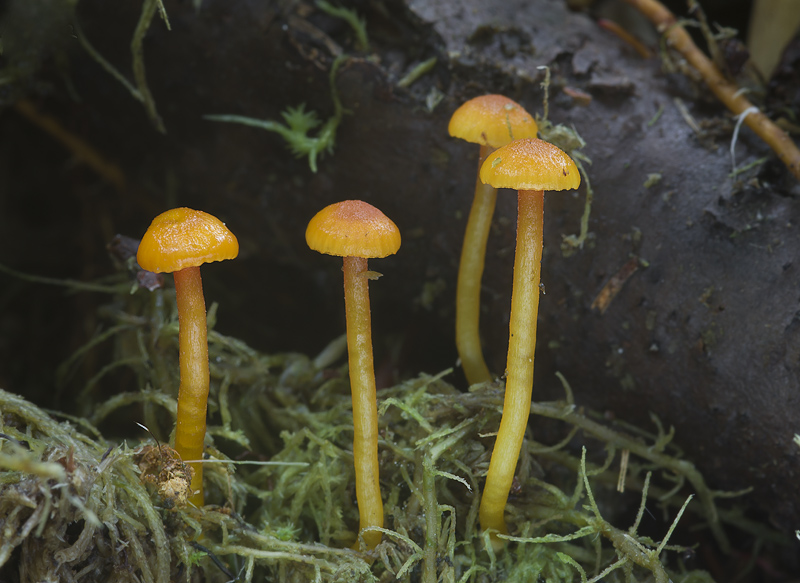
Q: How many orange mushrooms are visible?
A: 4